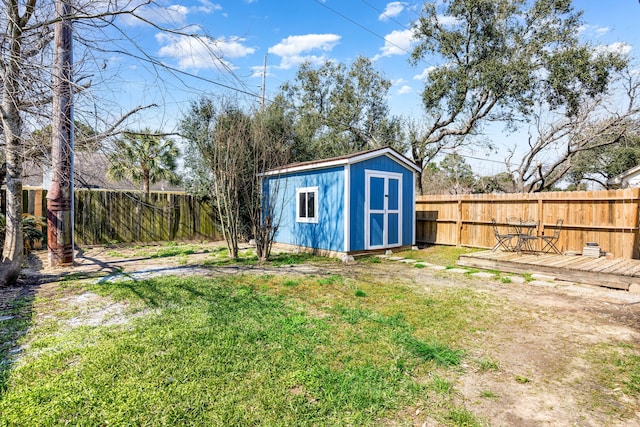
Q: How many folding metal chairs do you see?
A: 4